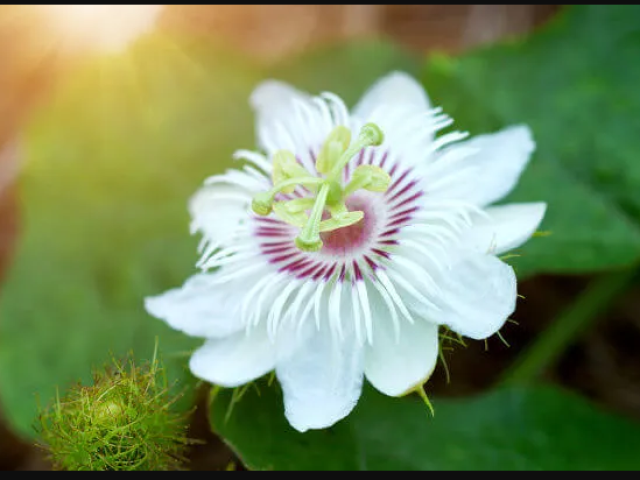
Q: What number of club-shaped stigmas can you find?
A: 3